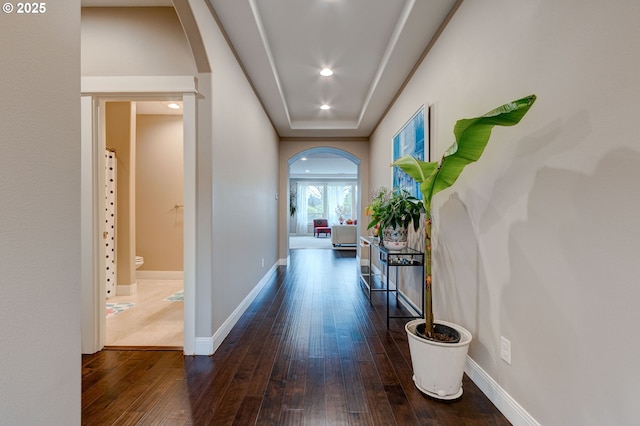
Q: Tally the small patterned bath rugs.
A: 2